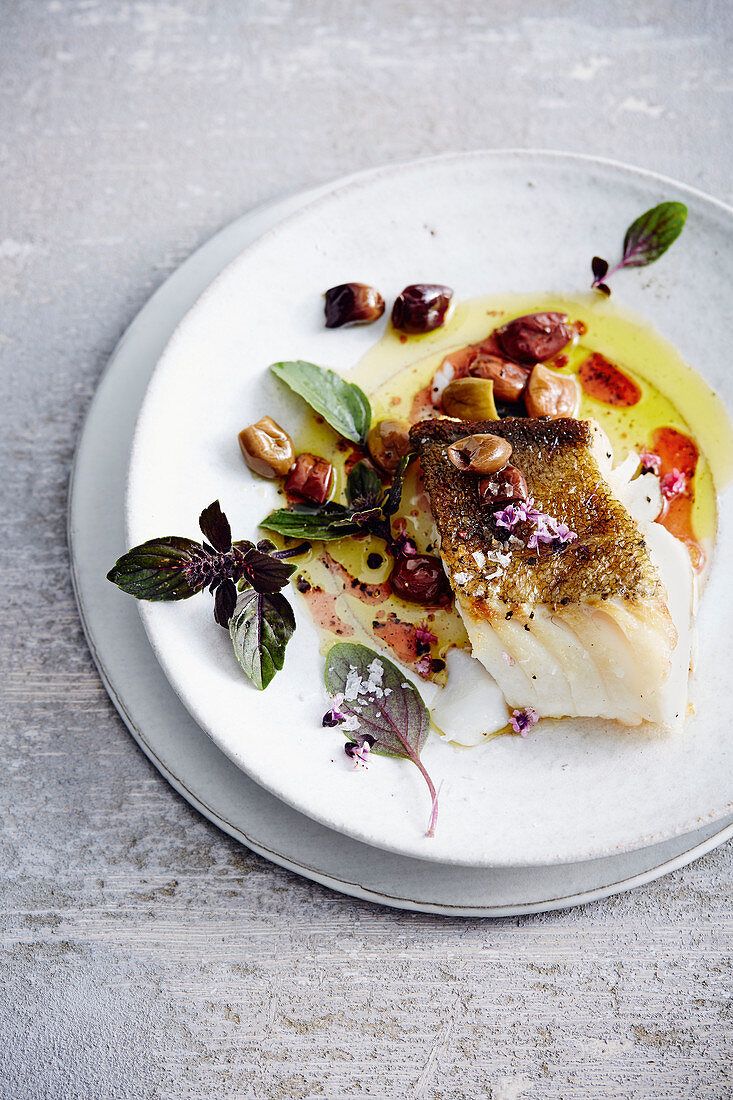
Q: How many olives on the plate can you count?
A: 12